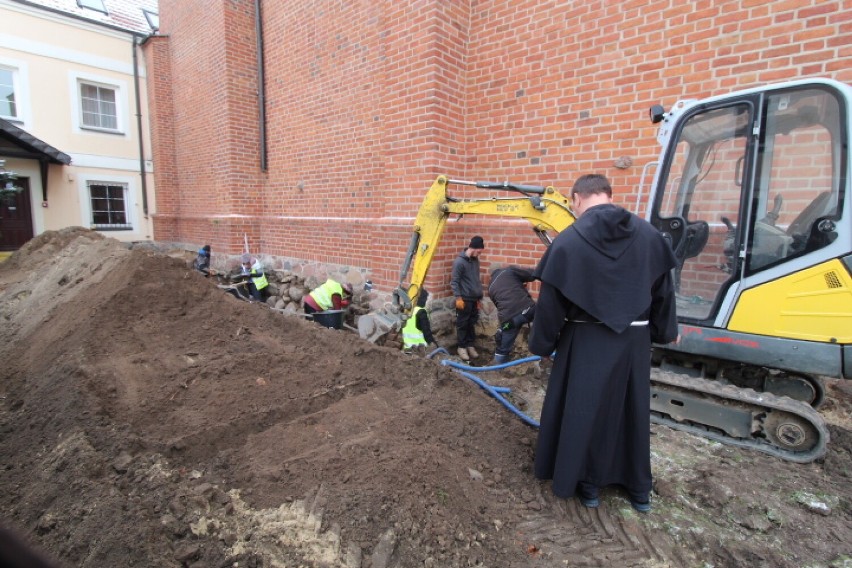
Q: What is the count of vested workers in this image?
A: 3